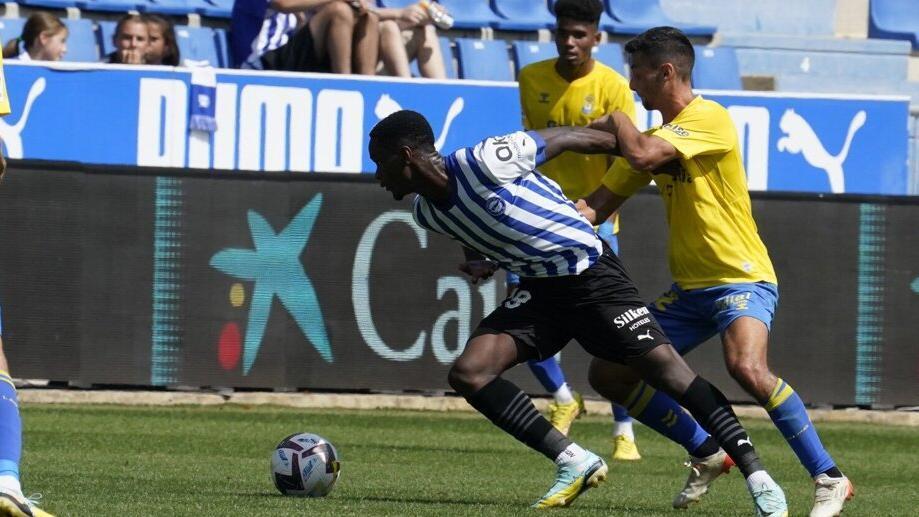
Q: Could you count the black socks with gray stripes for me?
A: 2